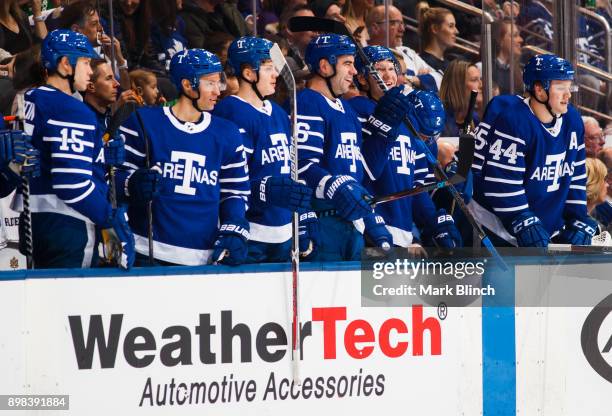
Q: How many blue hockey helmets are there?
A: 7